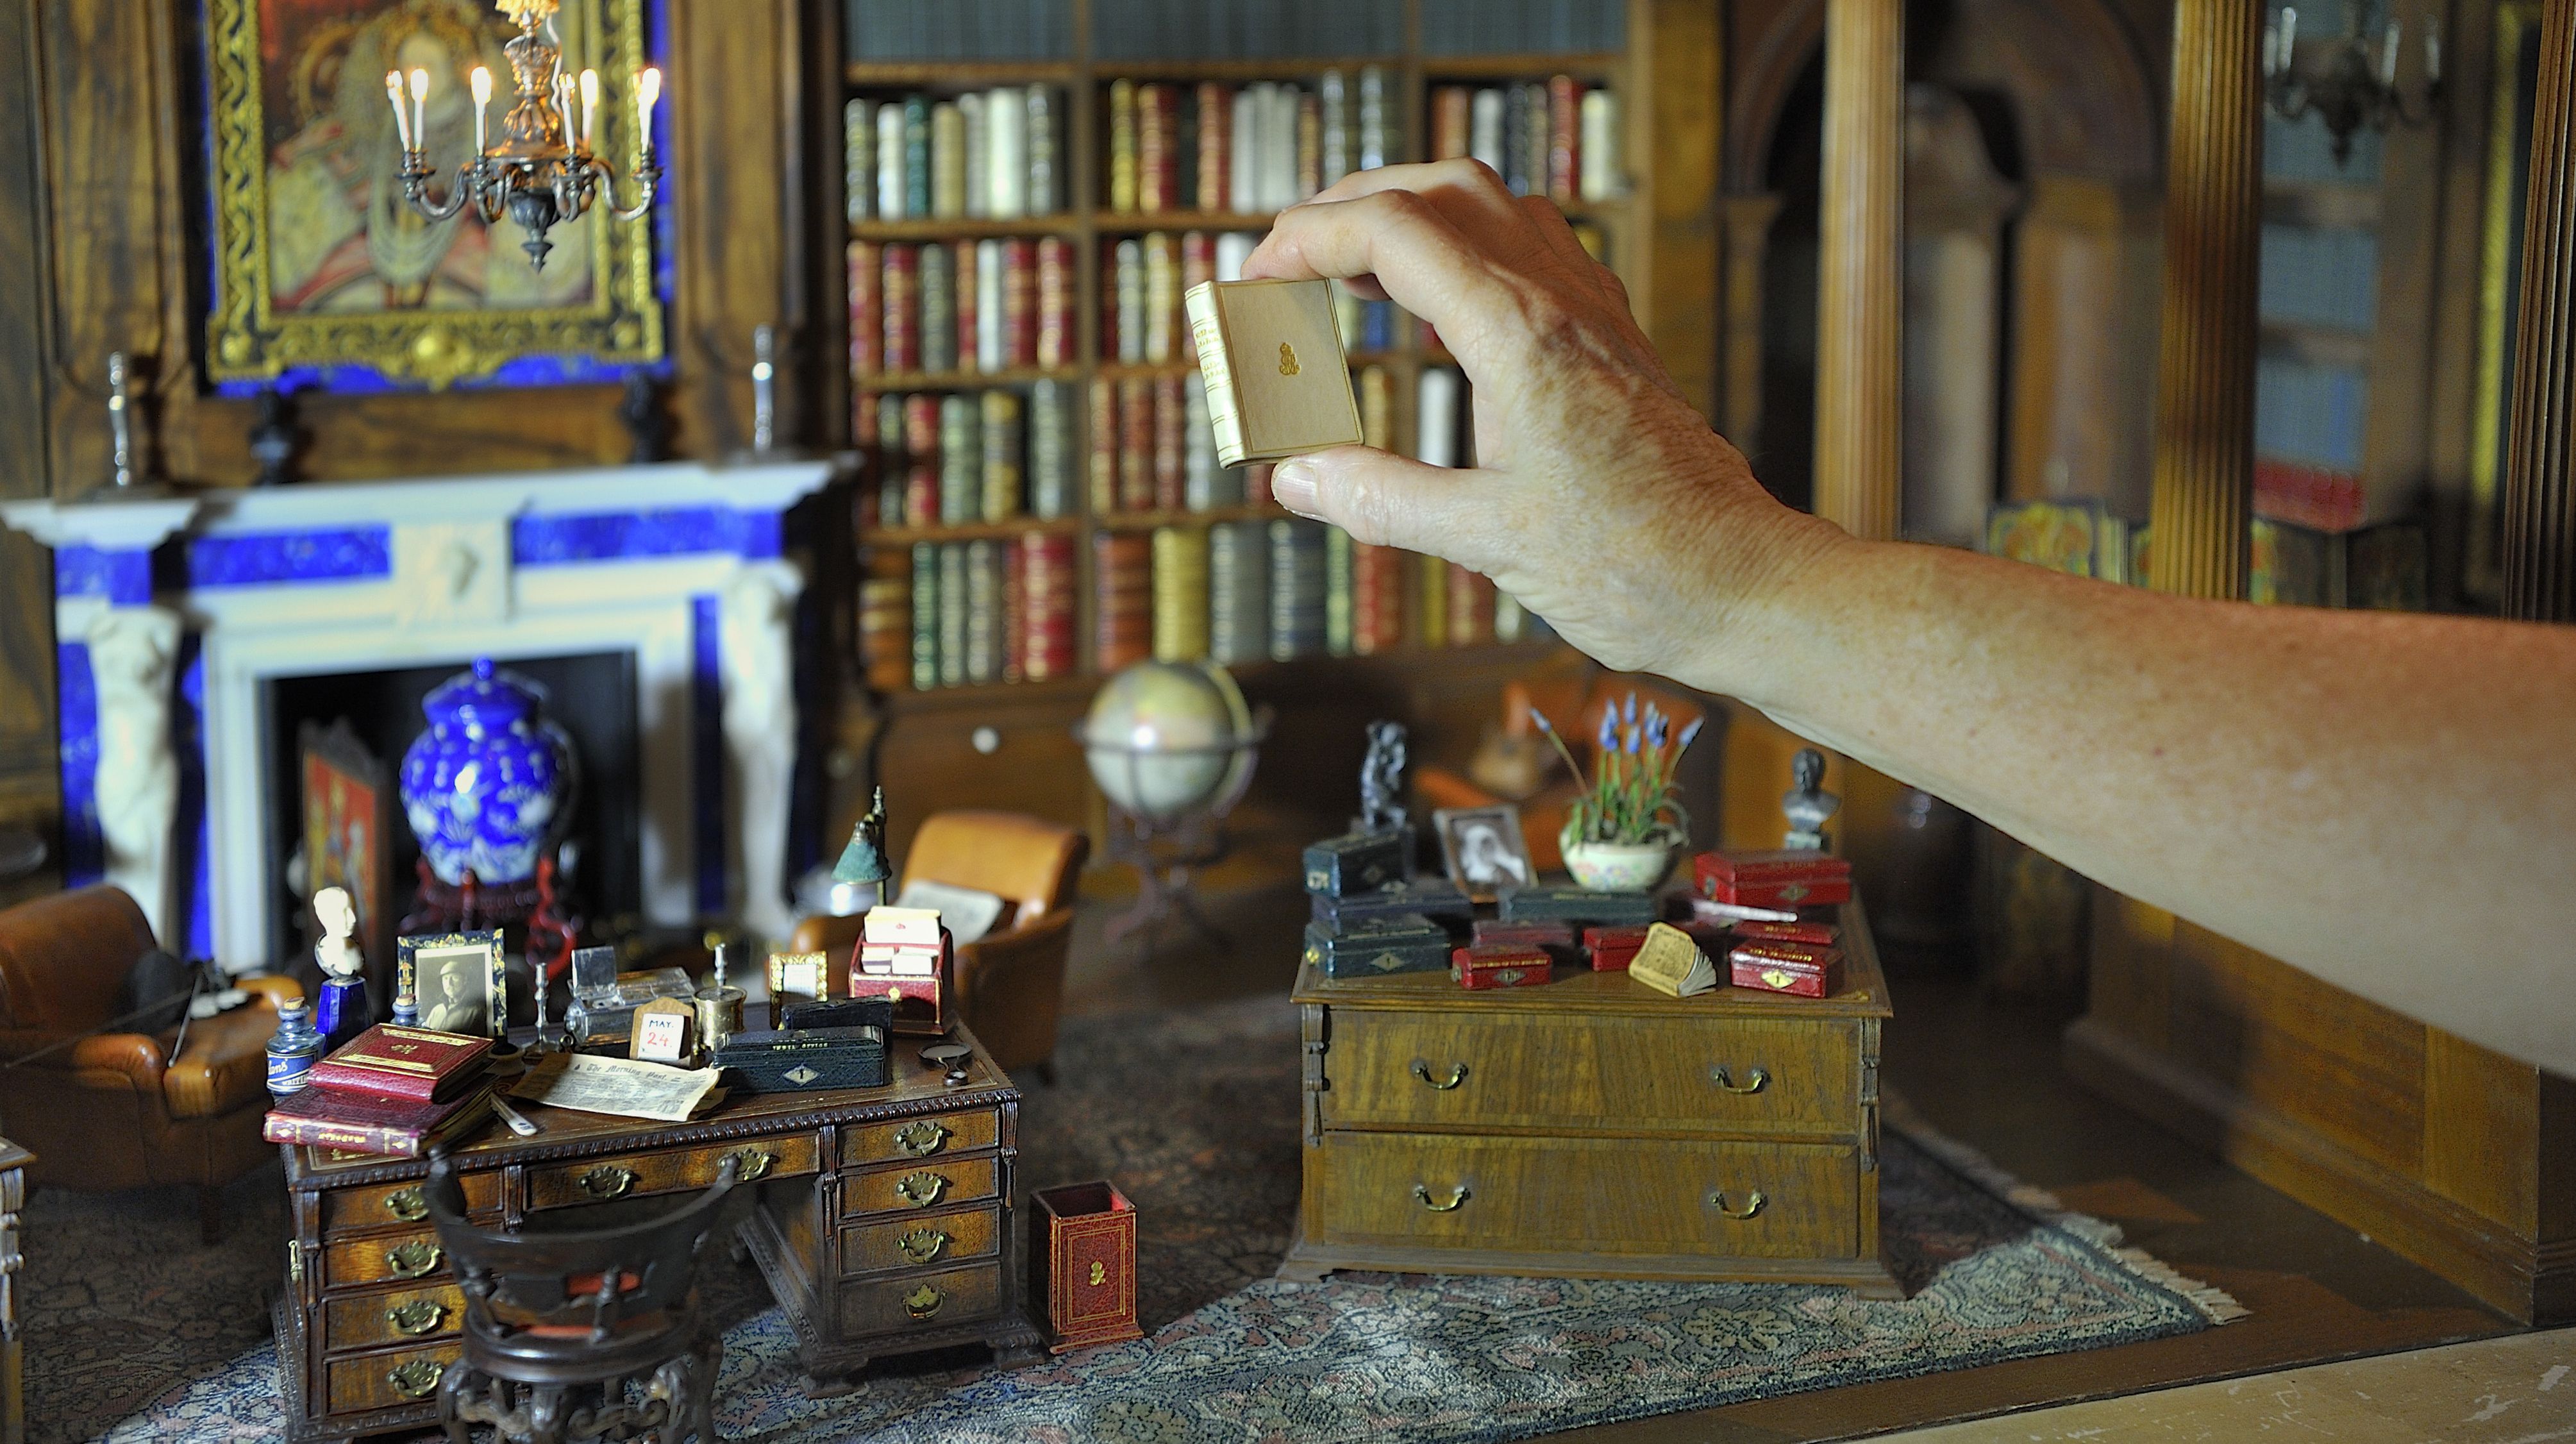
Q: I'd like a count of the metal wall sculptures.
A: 0